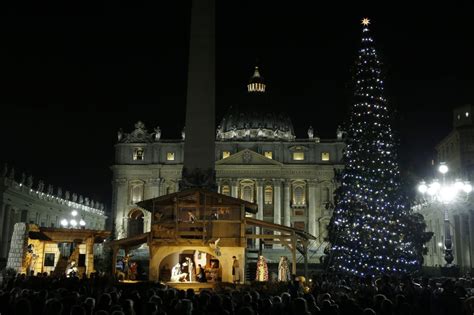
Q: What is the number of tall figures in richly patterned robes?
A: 2